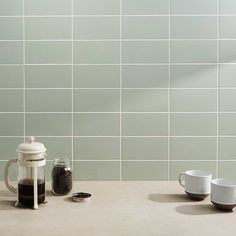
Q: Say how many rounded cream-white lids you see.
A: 1